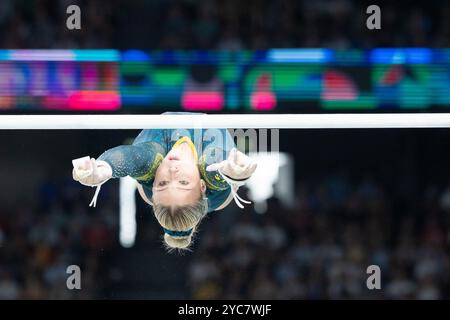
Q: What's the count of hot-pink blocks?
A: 3